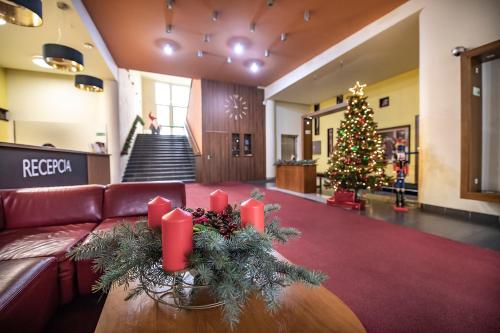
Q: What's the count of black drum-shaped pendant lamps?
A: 3